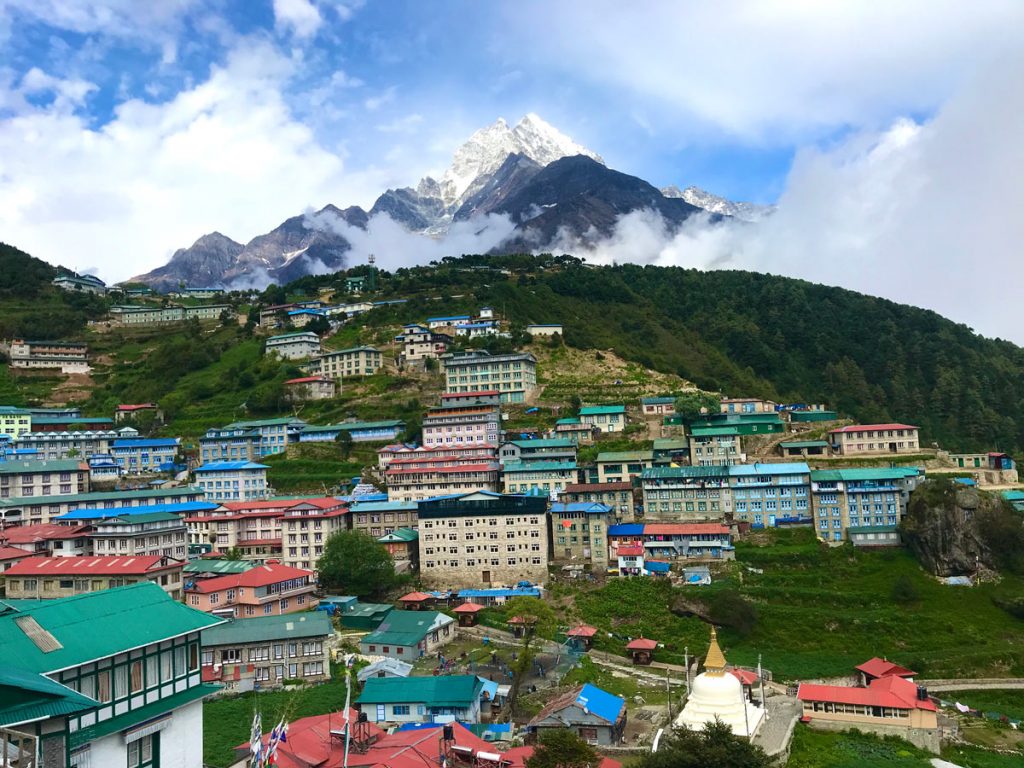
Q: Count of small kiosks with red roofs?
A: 6